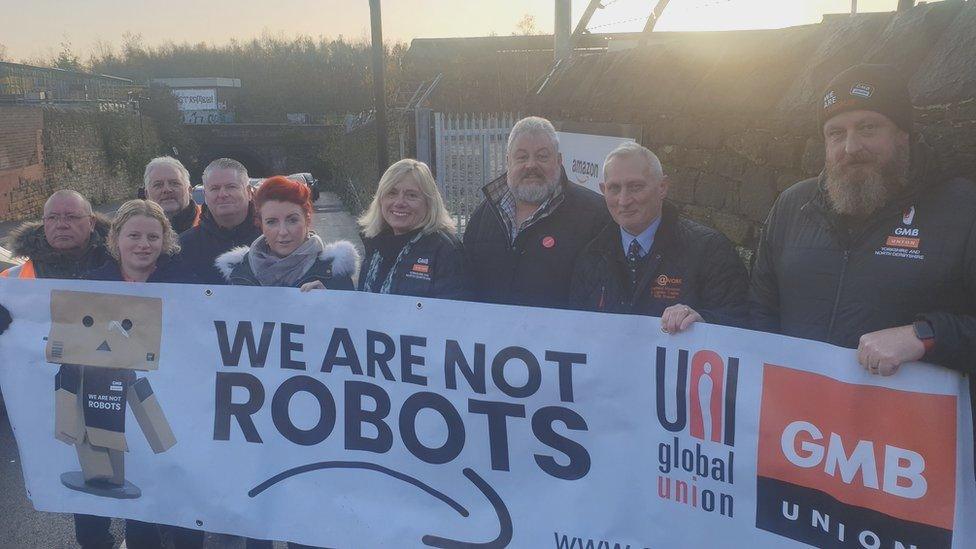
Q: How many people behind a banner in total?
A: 9